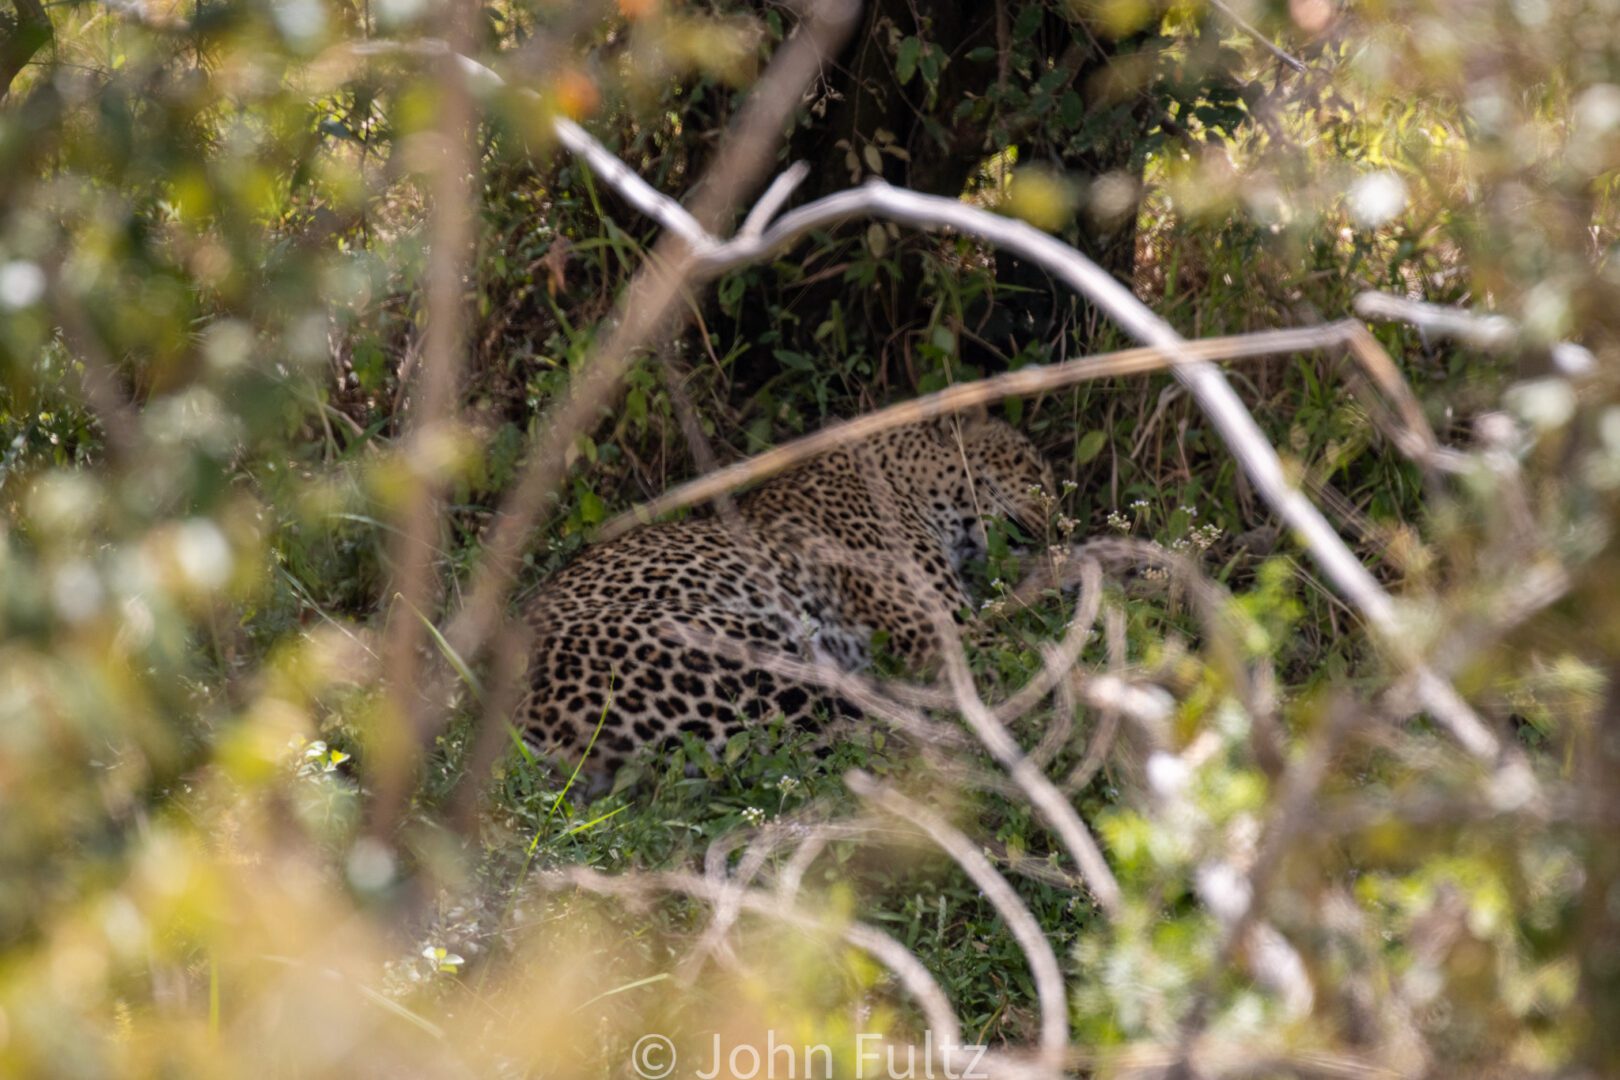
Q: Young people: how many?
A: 0